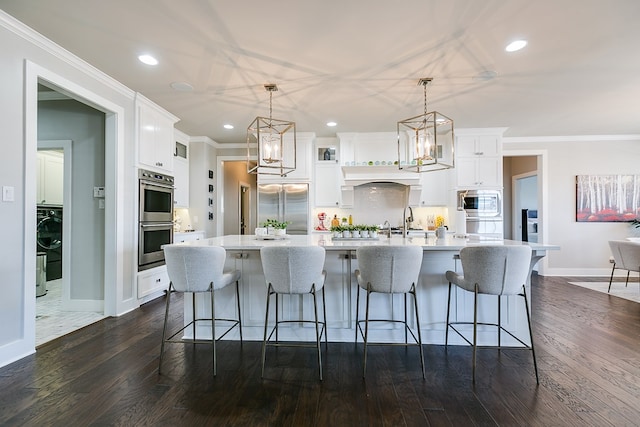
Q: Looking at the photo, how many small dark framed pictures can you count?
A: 4